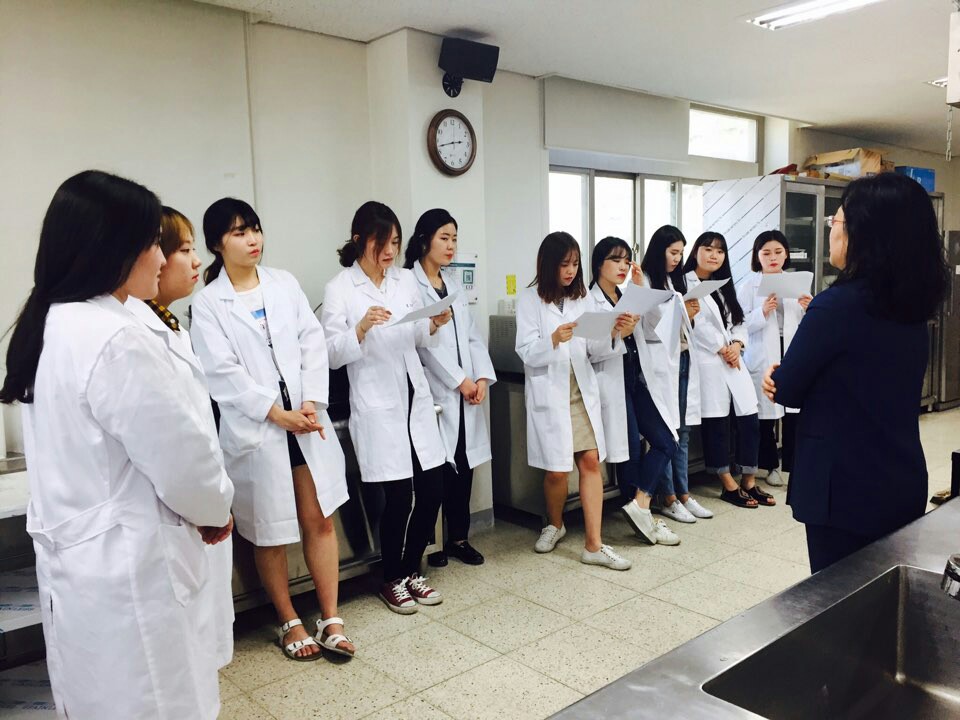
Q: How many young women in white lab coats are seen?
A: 10